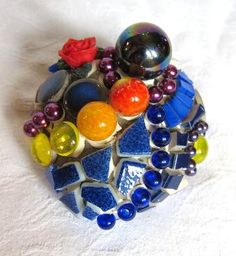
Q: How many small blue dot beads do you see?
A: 7